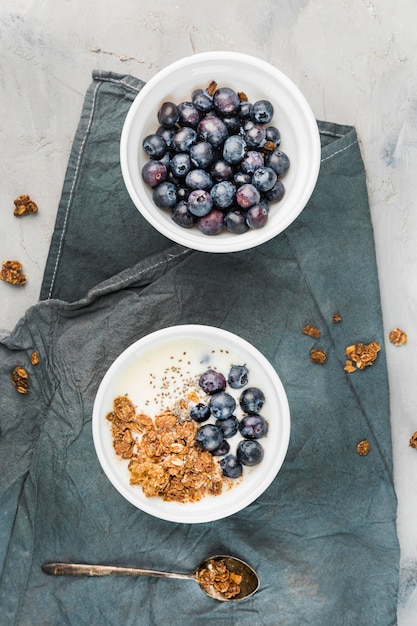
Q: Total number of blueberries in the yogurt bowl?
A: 11